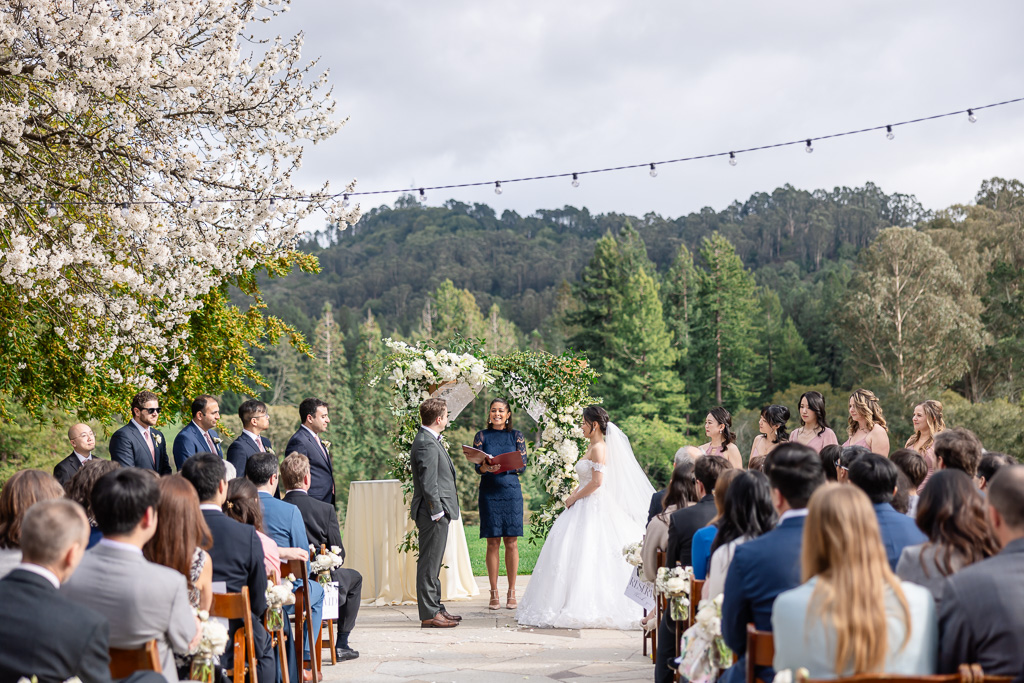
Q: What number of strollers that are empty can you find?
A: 0